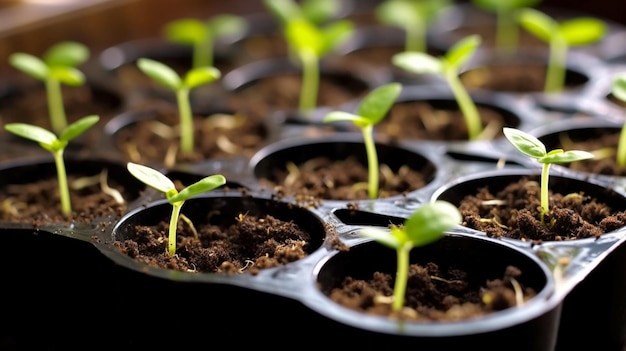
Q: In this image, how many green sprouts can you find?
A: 15